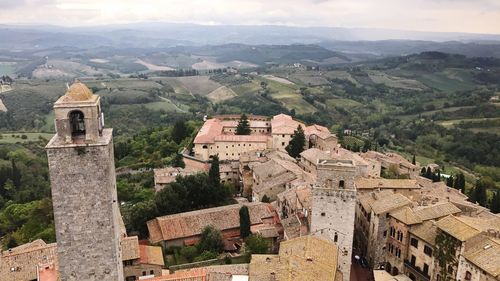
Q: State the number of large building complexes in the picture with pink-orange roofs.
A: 1